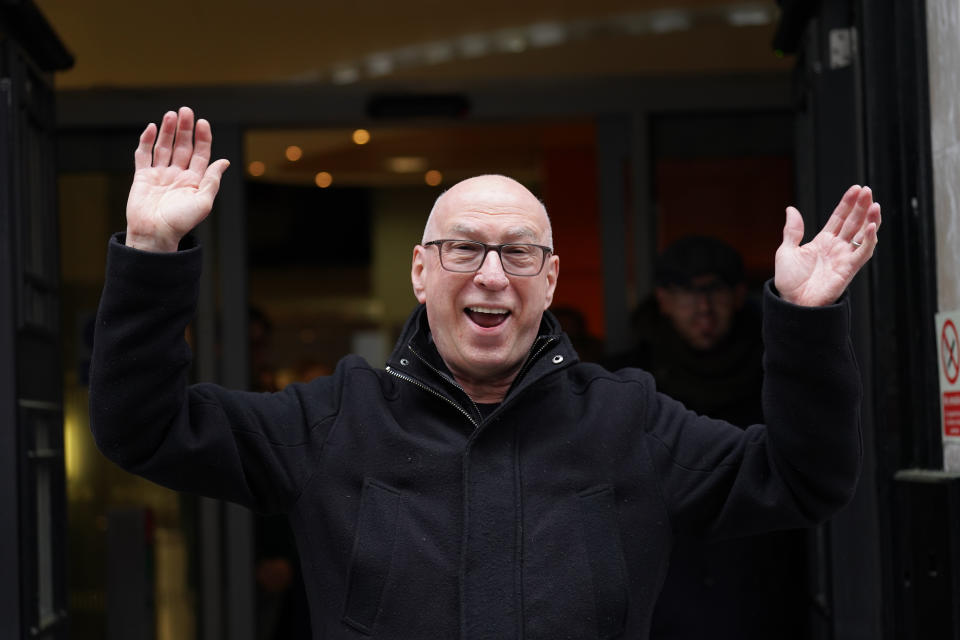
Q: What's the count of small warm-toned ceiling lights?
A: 5